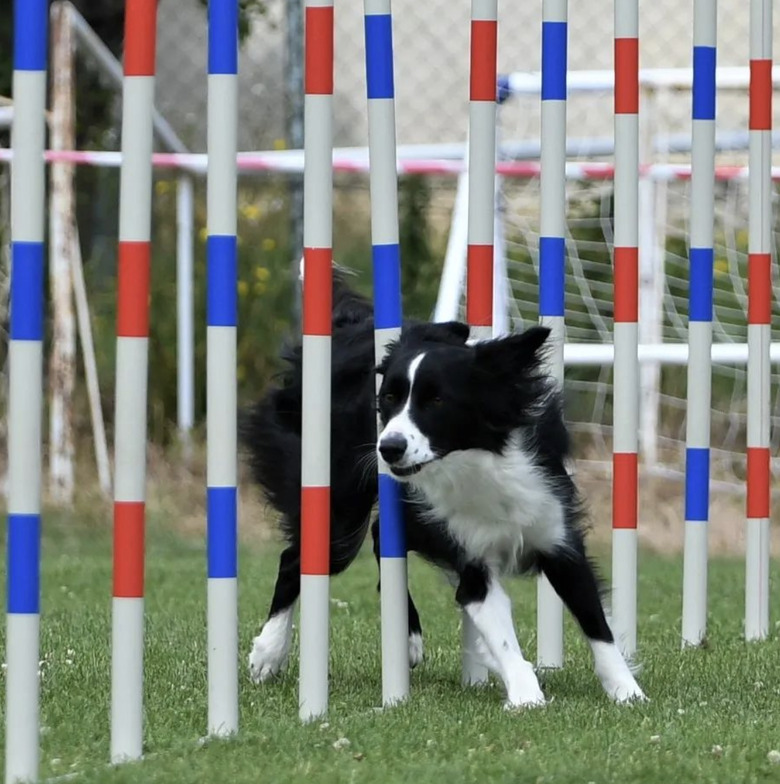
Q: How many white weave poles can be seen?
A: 10